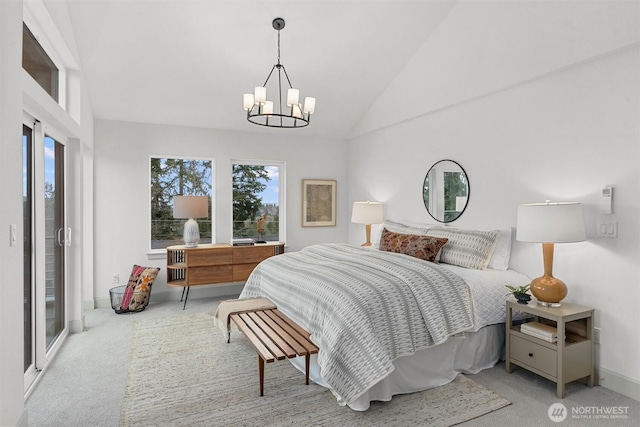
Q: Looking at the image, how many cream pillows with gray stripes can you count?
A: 2